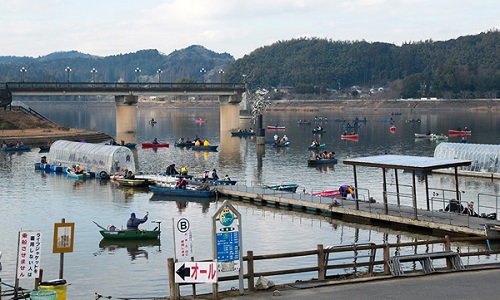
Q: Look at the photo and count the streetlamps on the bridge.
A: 7